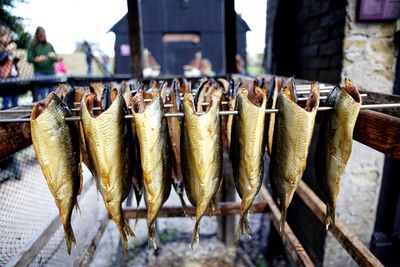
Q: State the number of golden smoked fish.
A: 7